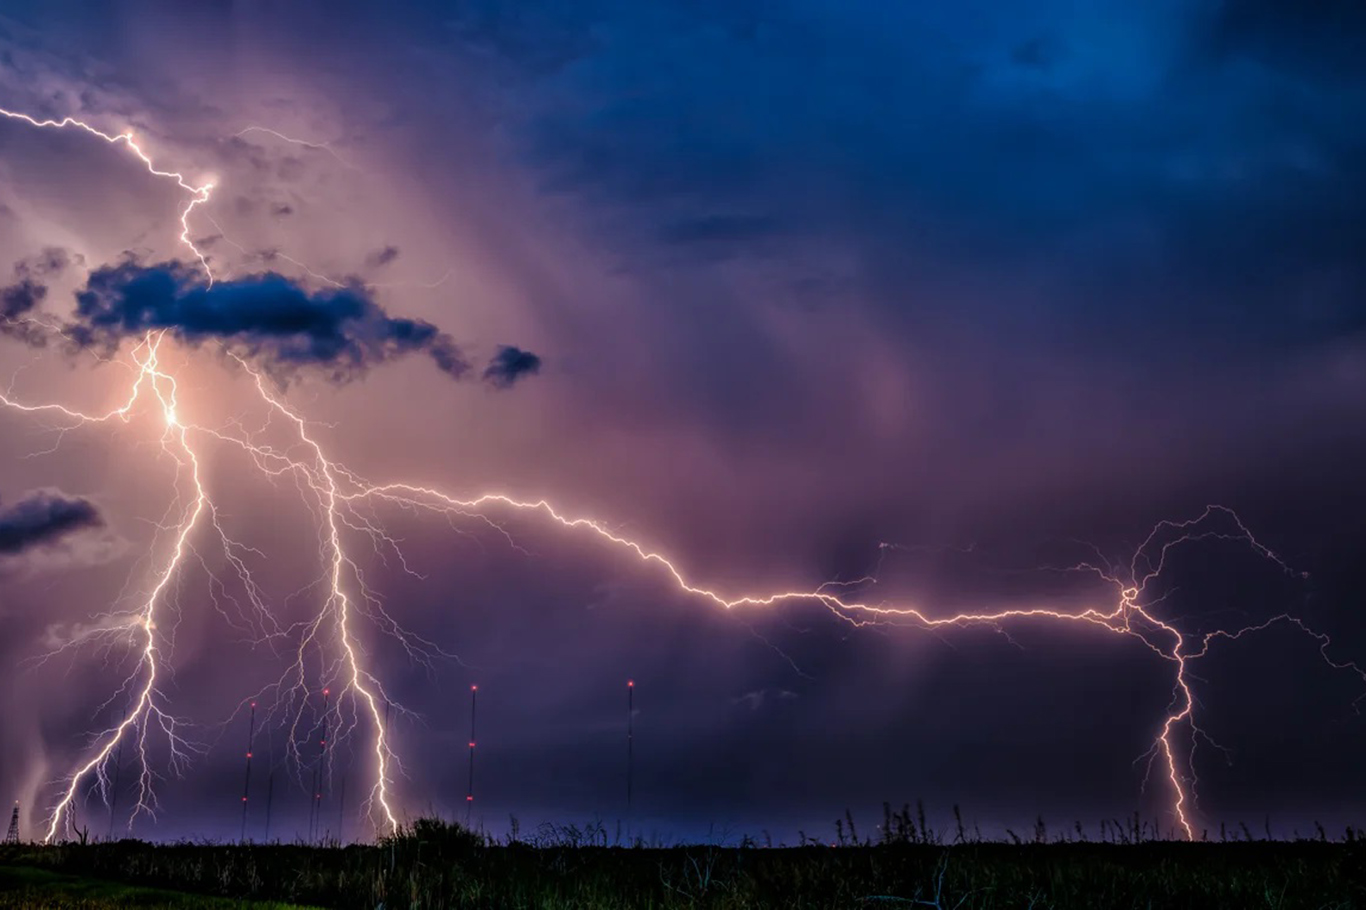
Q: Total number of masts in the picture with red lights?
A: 4